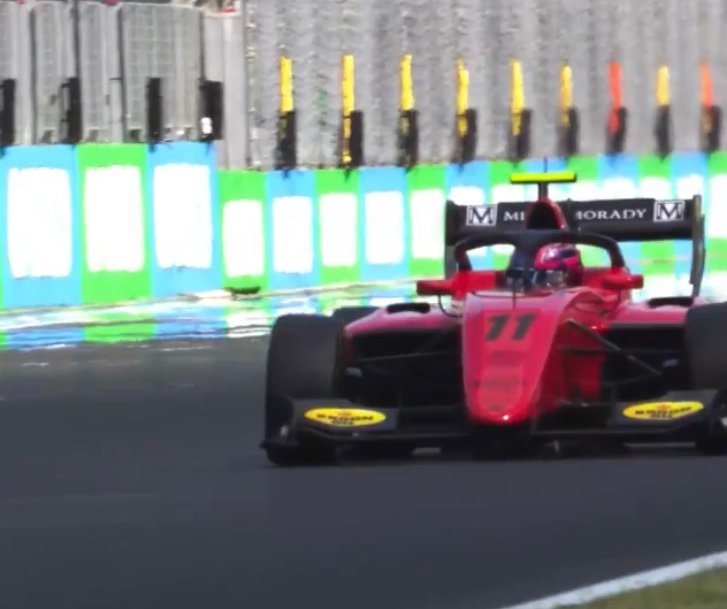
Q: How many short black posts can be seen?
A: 13